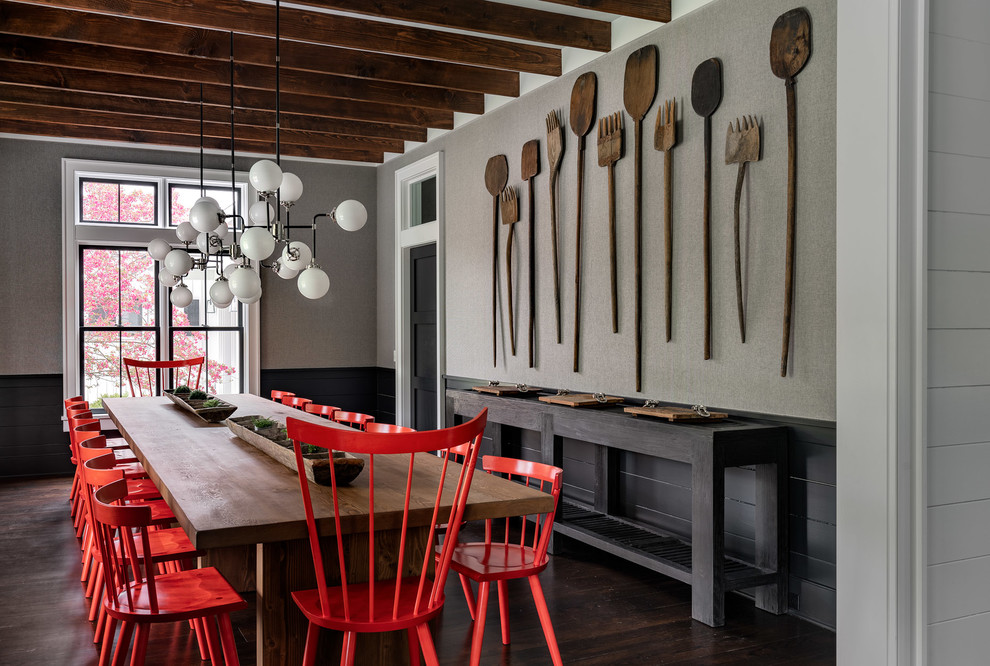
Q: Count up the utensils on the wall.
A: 11